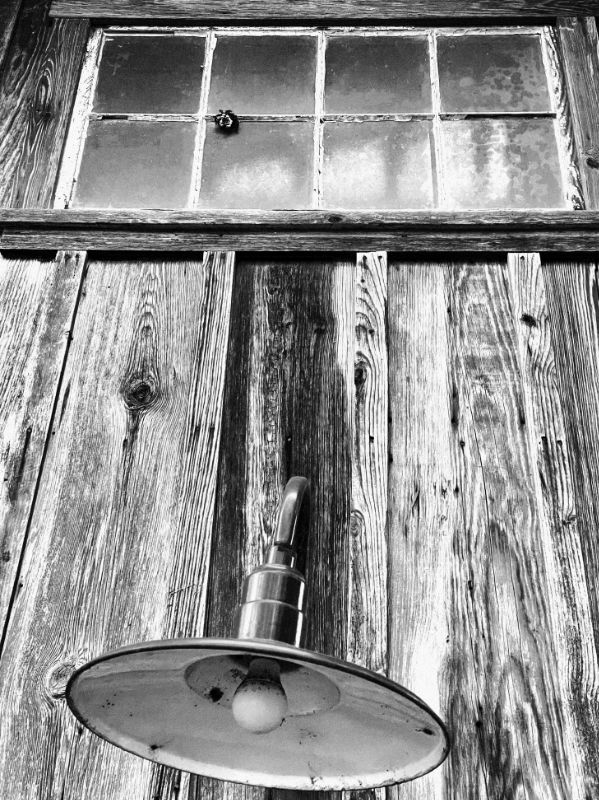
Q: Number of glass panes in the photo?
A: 8